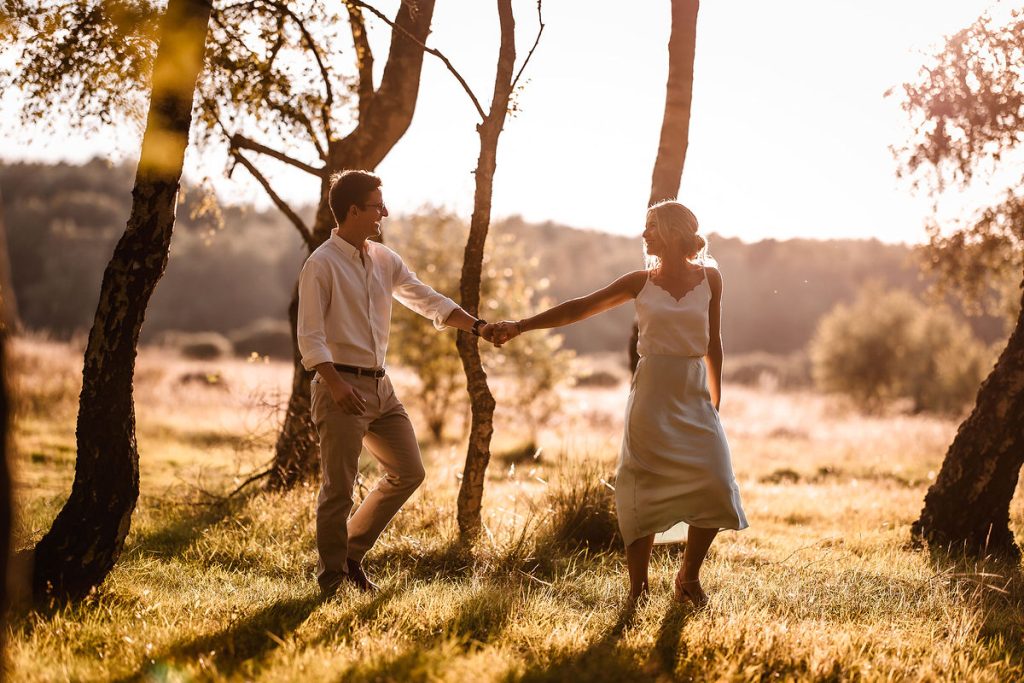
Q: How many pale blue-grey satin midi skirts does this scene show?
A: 1